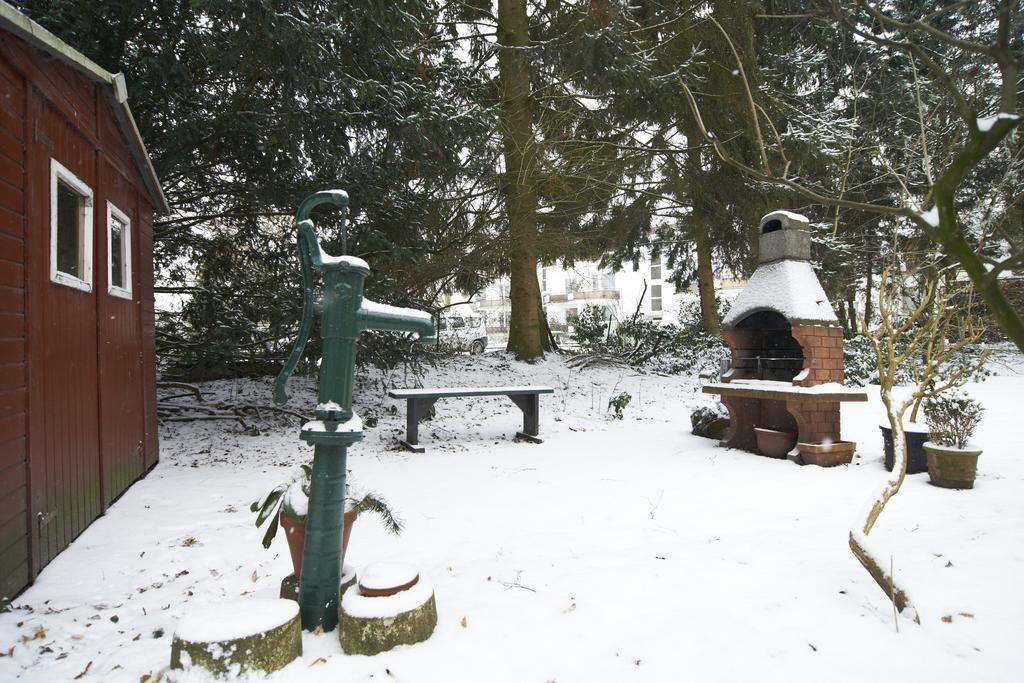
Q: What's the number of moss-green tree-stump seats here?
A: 3